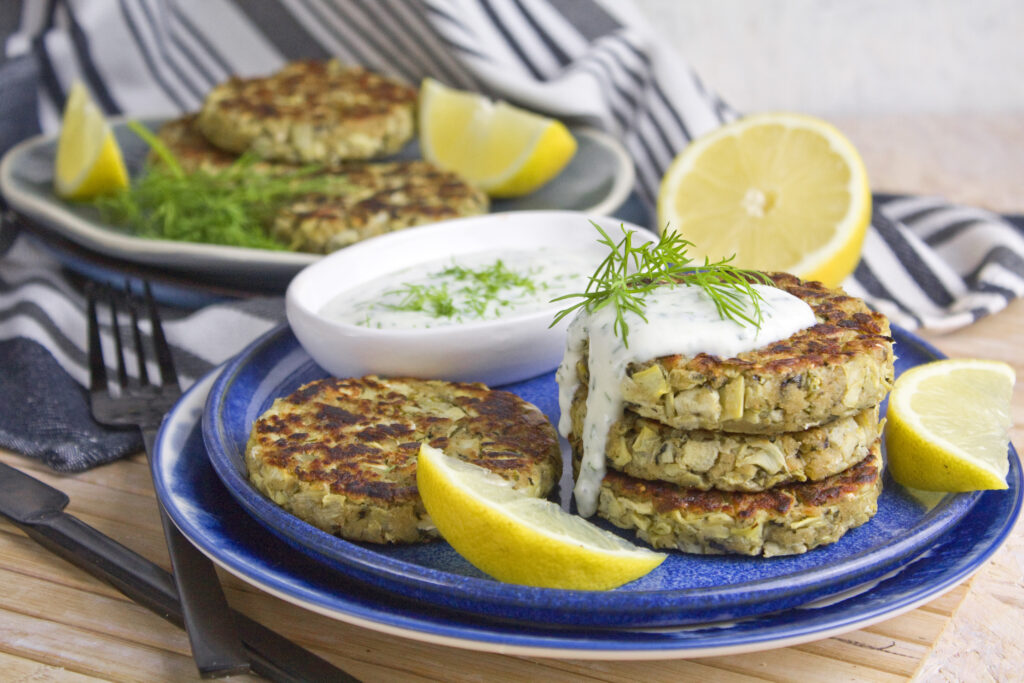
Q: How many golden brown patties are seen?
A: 7